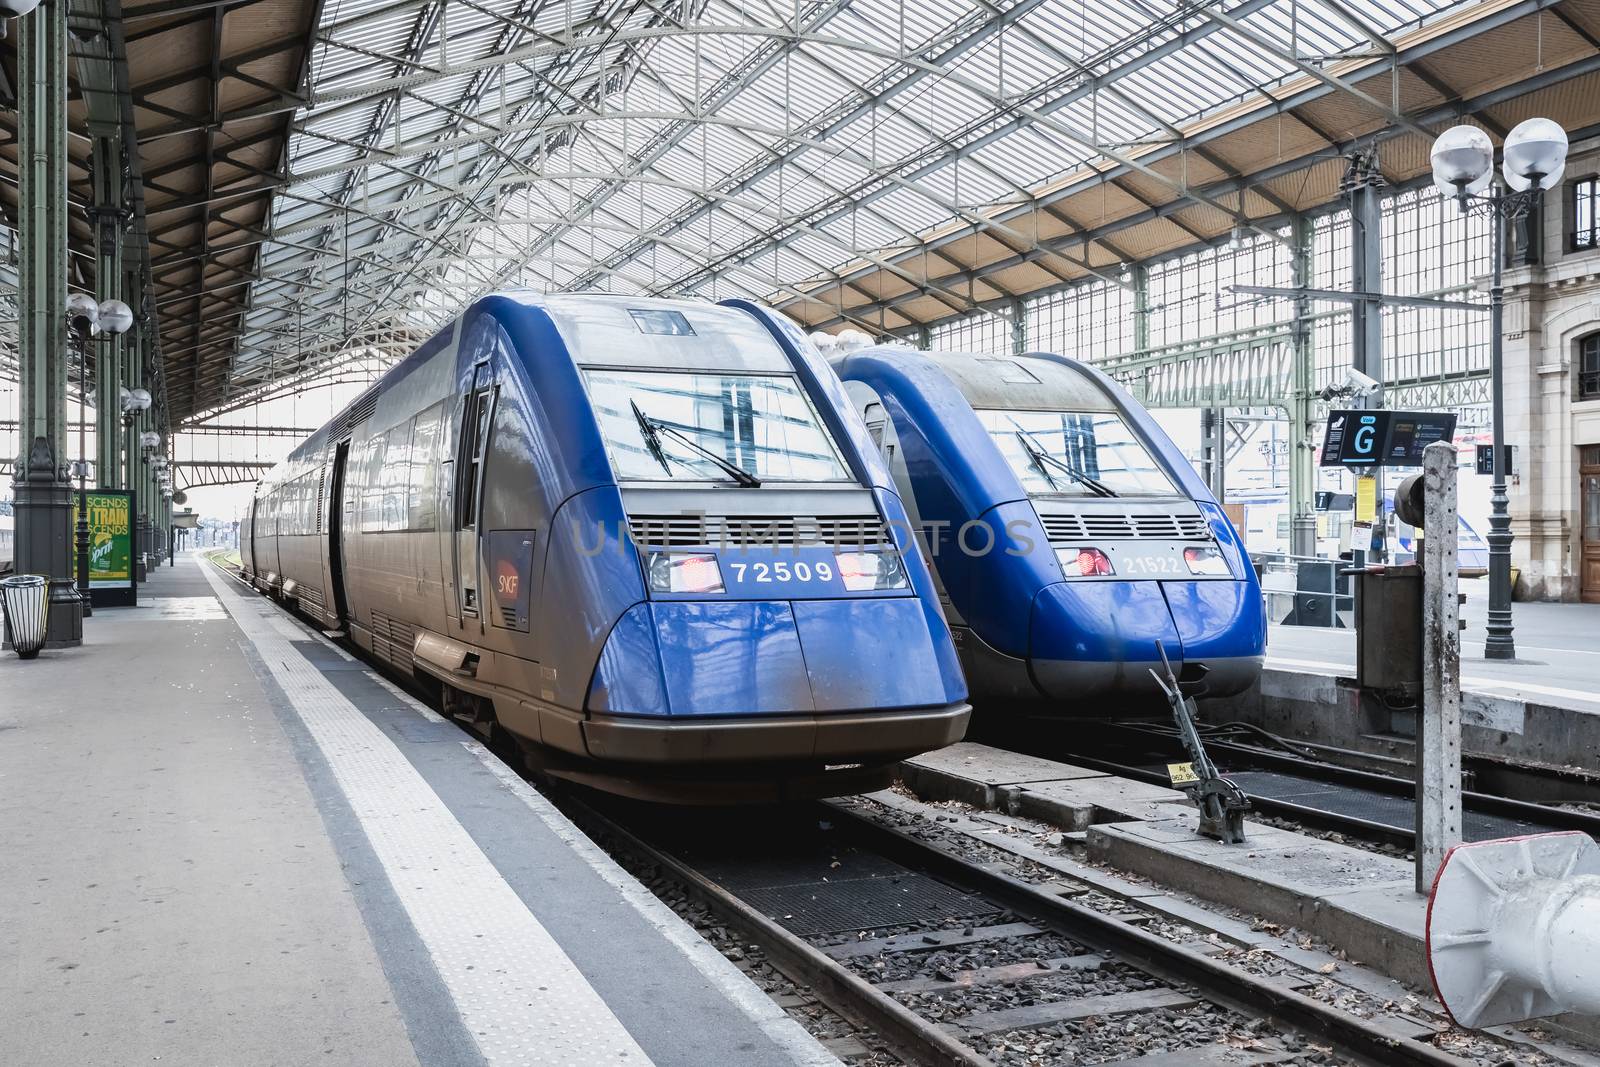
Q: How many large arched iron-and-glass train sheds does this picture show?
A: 1